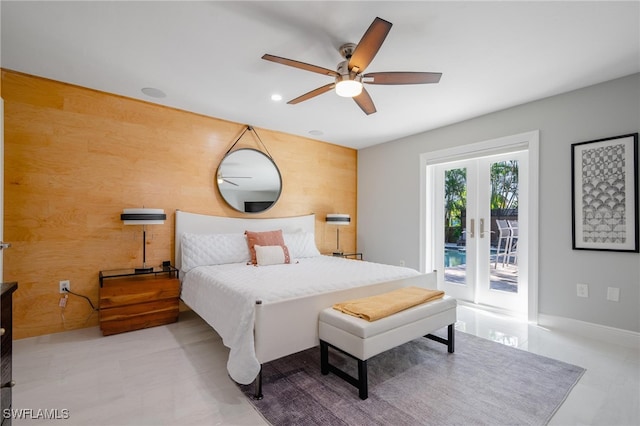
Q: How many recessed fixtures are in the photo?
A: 3